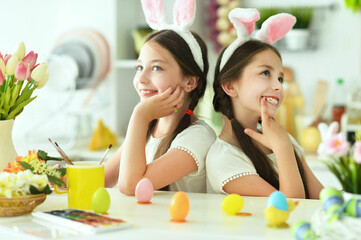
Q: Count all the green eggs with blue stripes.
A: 3